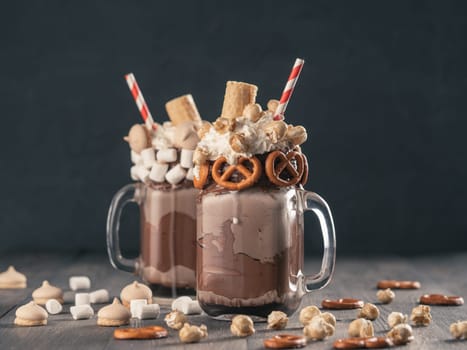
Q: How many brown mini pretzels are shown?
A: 10